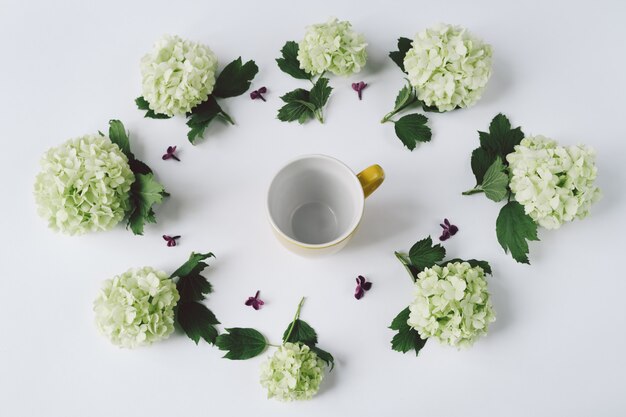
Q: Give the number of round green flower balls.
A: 8